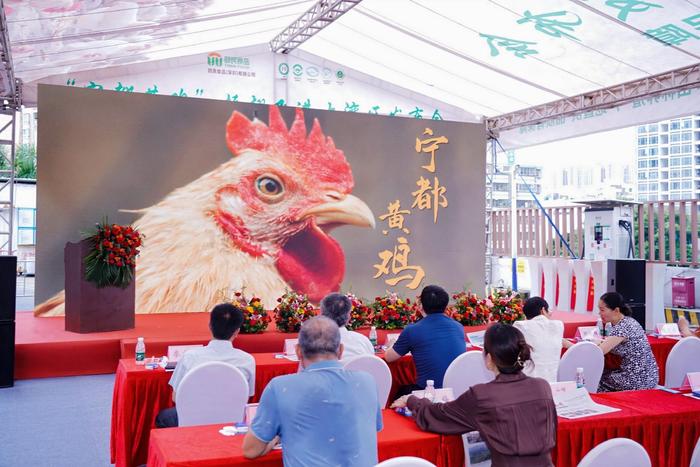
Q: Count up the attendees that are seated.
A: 7